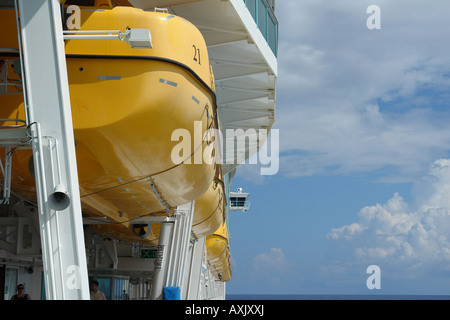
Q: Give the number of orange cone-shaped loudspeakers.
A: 0